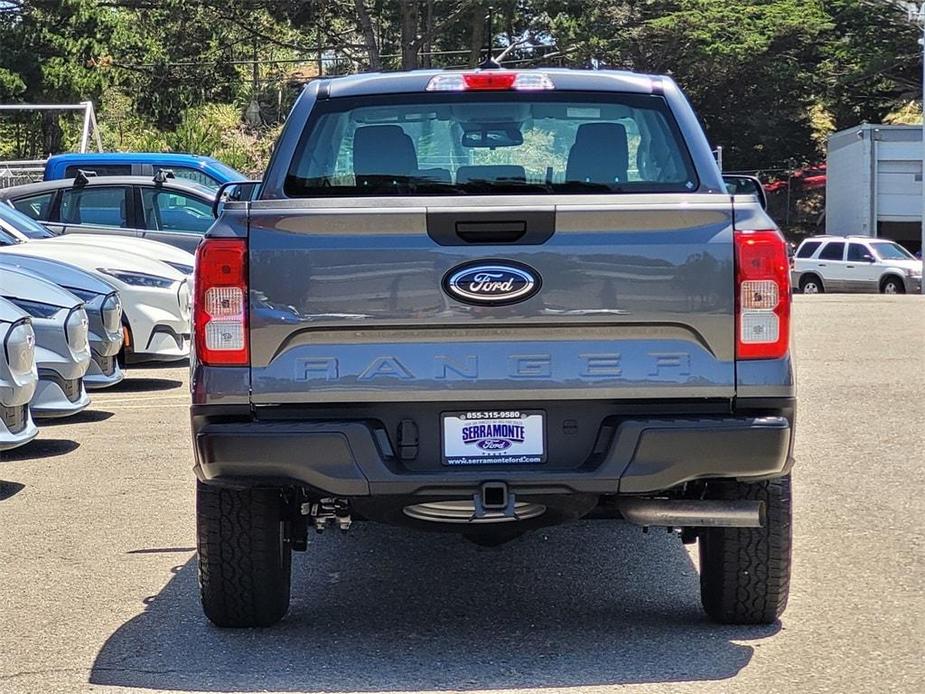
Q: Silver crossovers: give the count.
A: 3